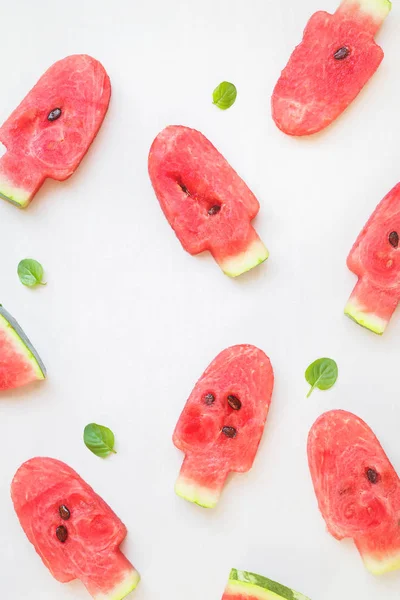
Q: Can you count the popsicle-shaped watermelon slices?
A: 7